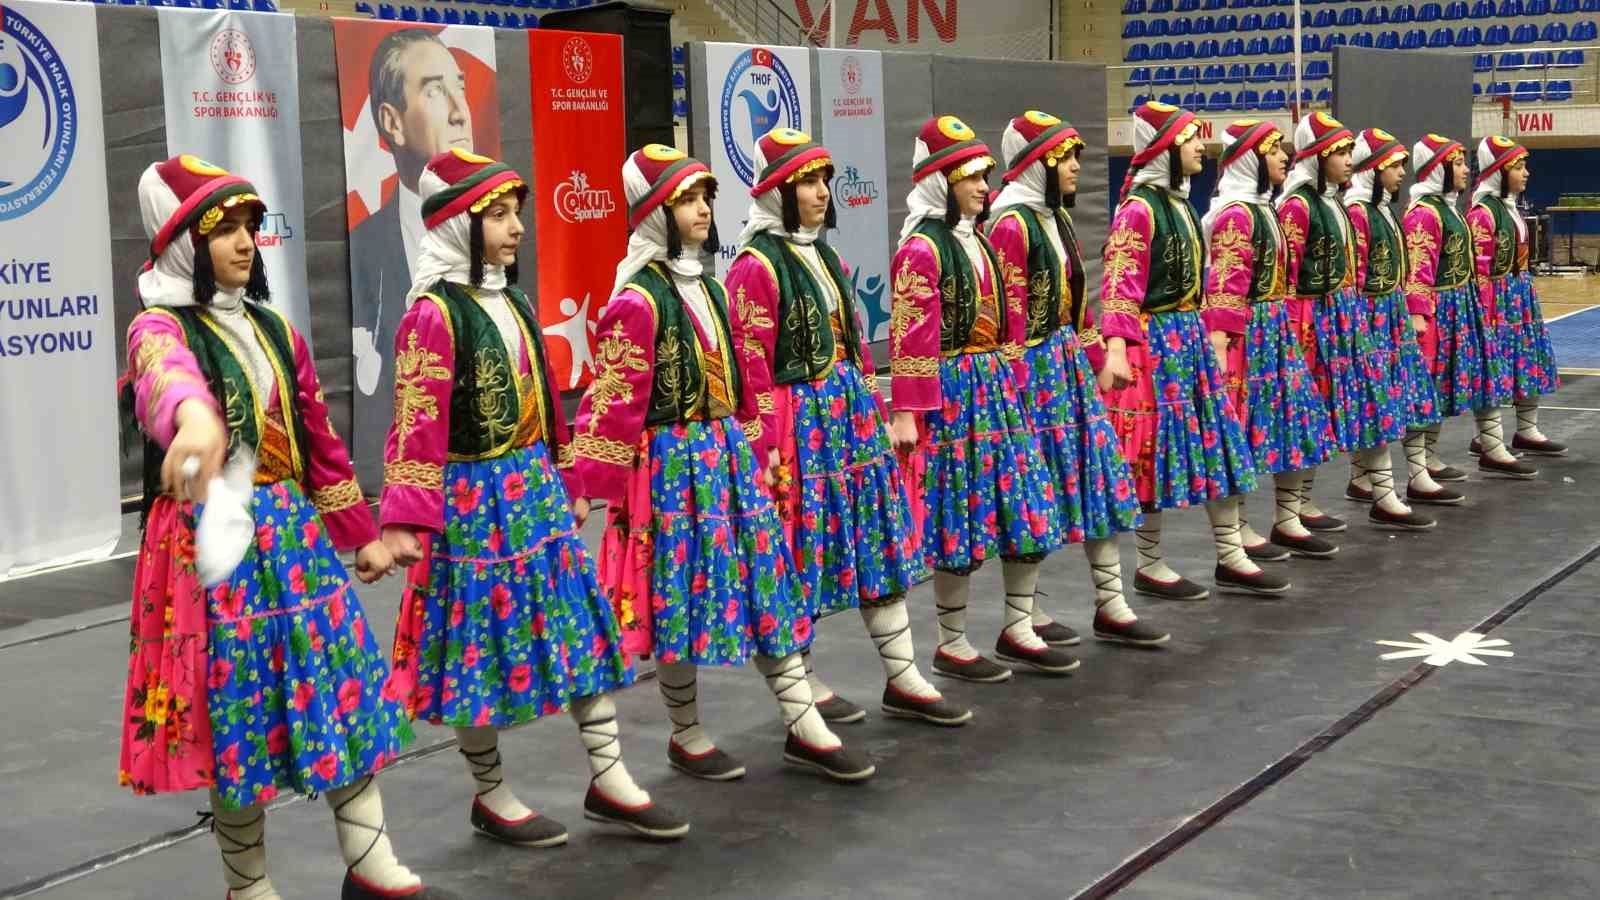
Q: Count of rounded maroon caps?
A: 12